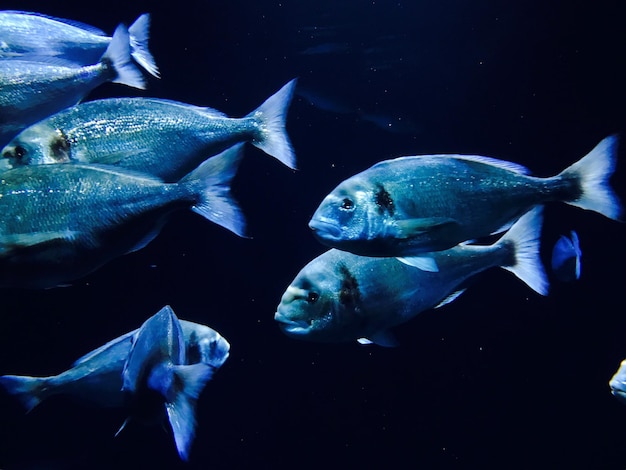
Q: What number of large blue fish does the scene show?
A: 8